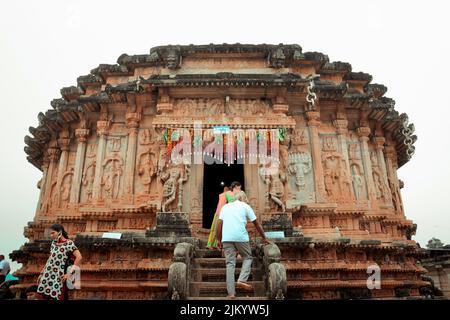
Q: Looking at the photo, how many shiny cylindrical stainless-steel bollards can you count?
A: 0